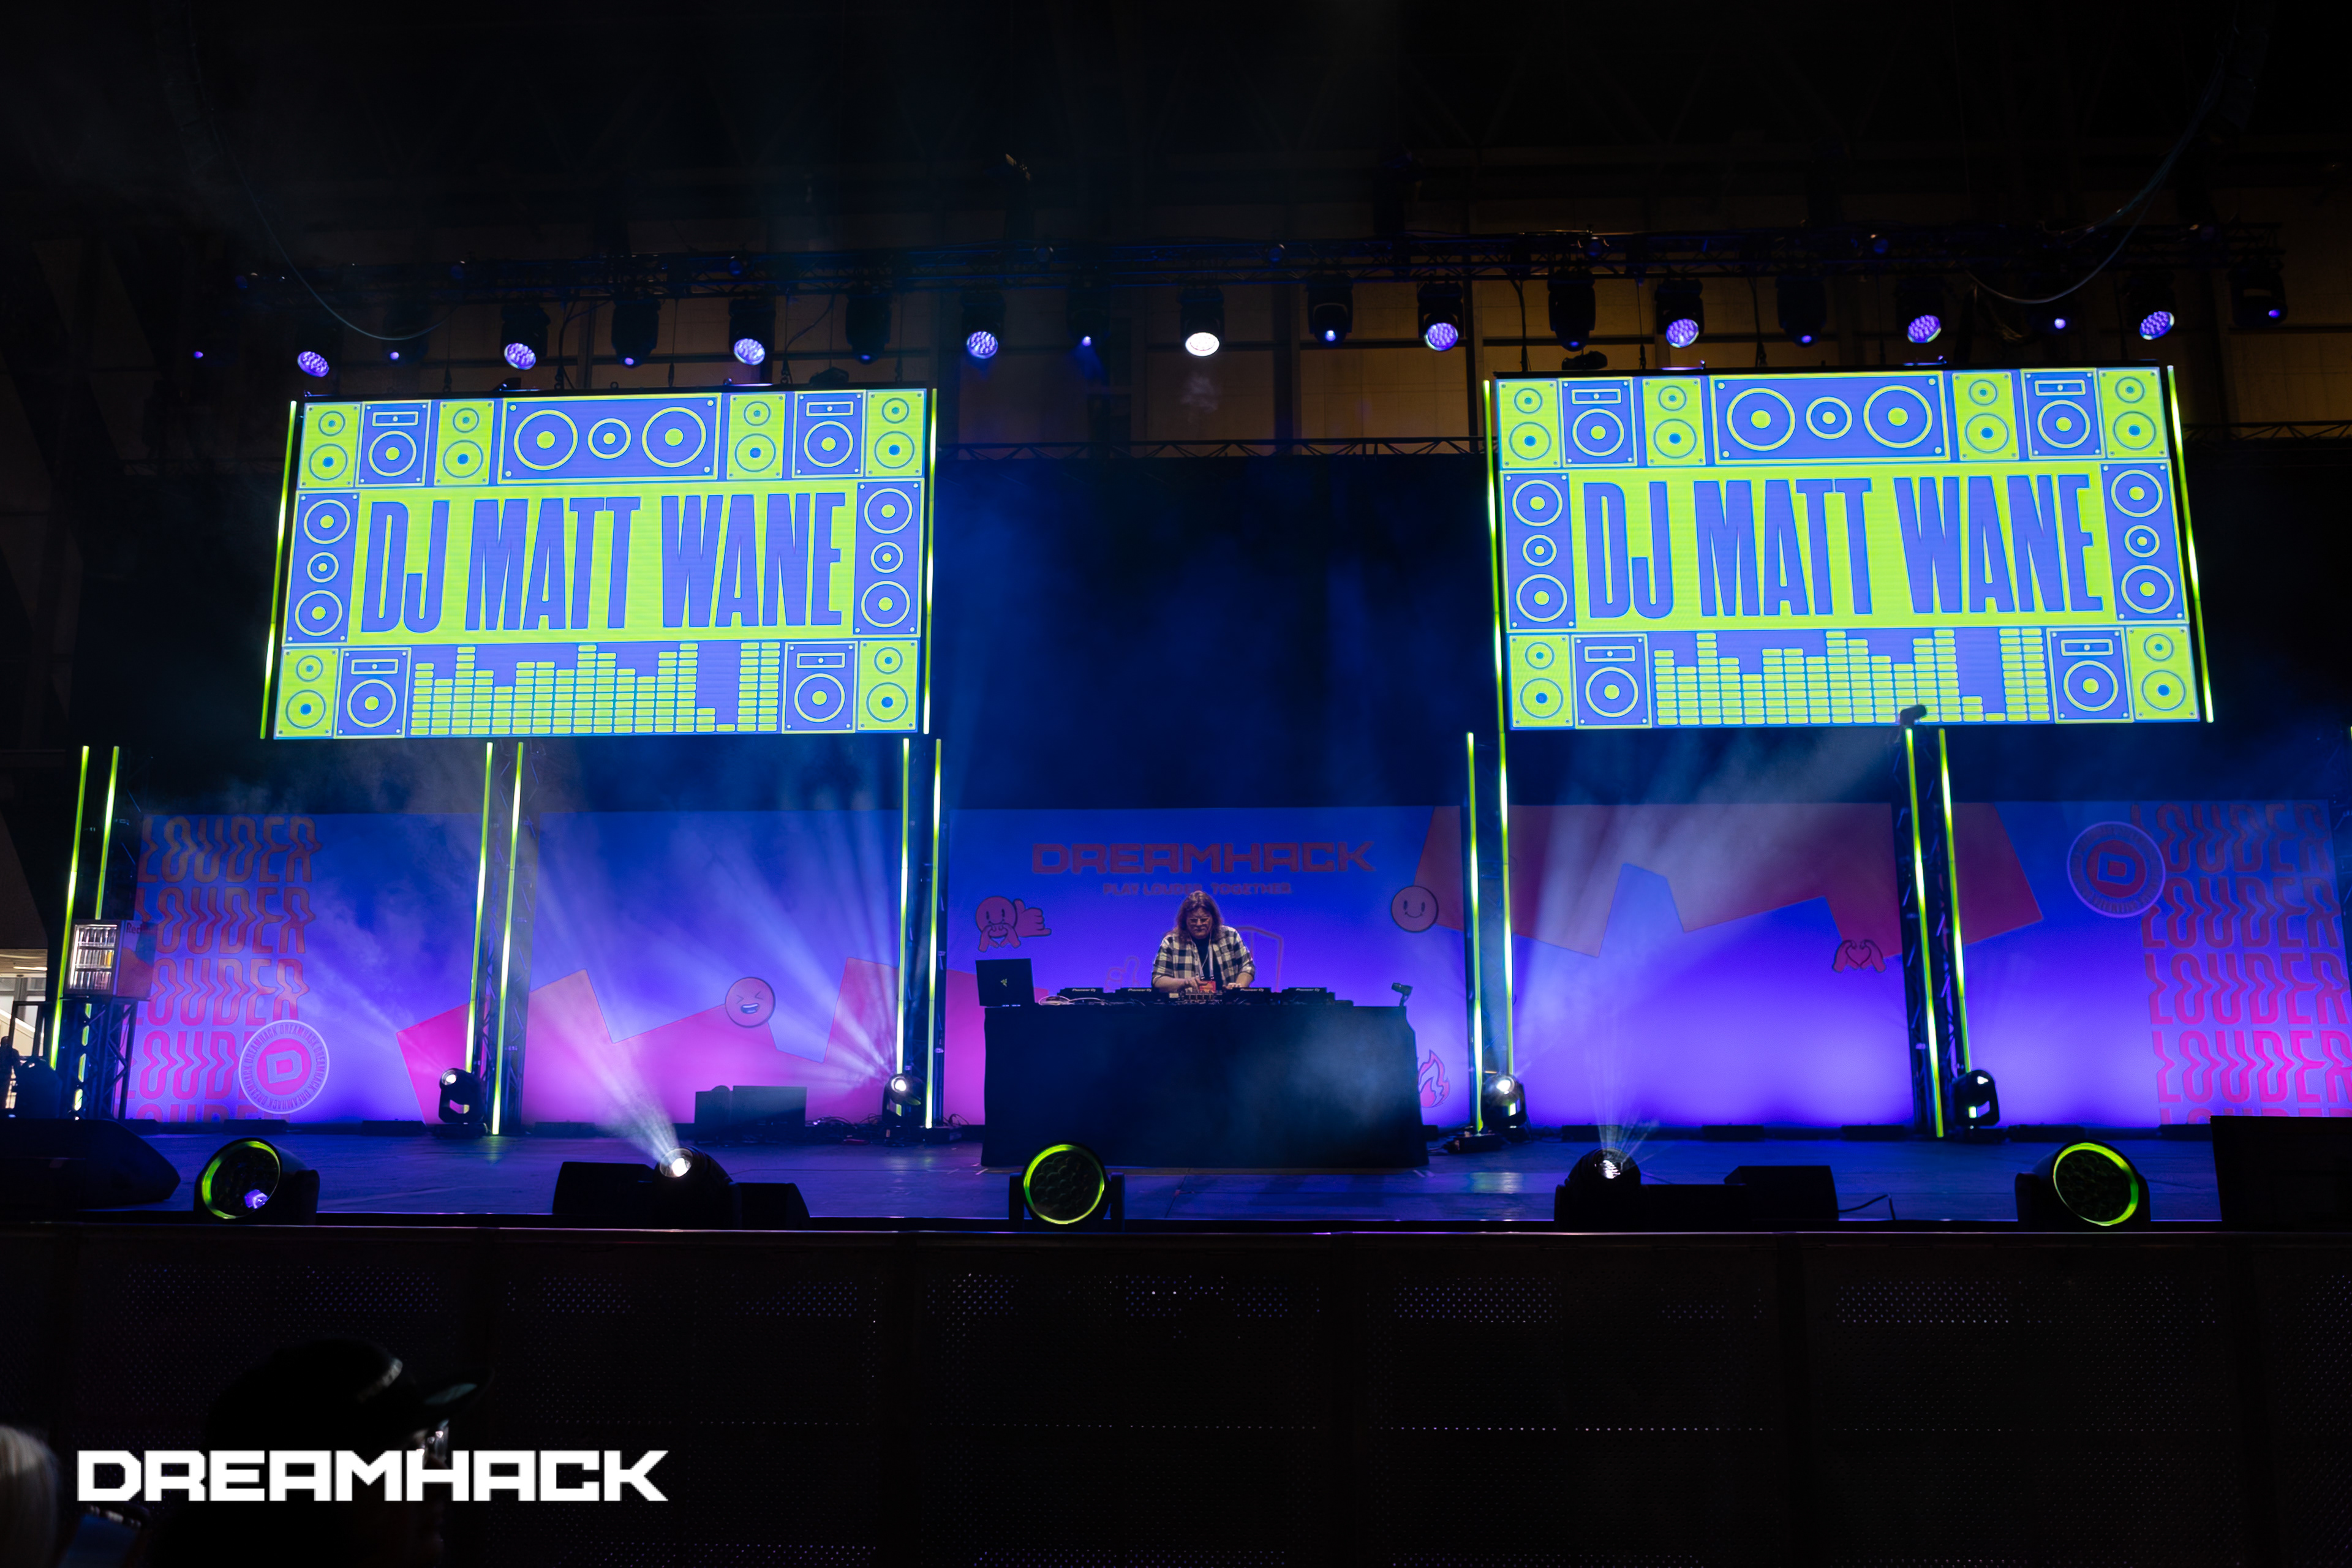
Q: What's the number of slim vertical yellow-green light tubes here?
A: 14